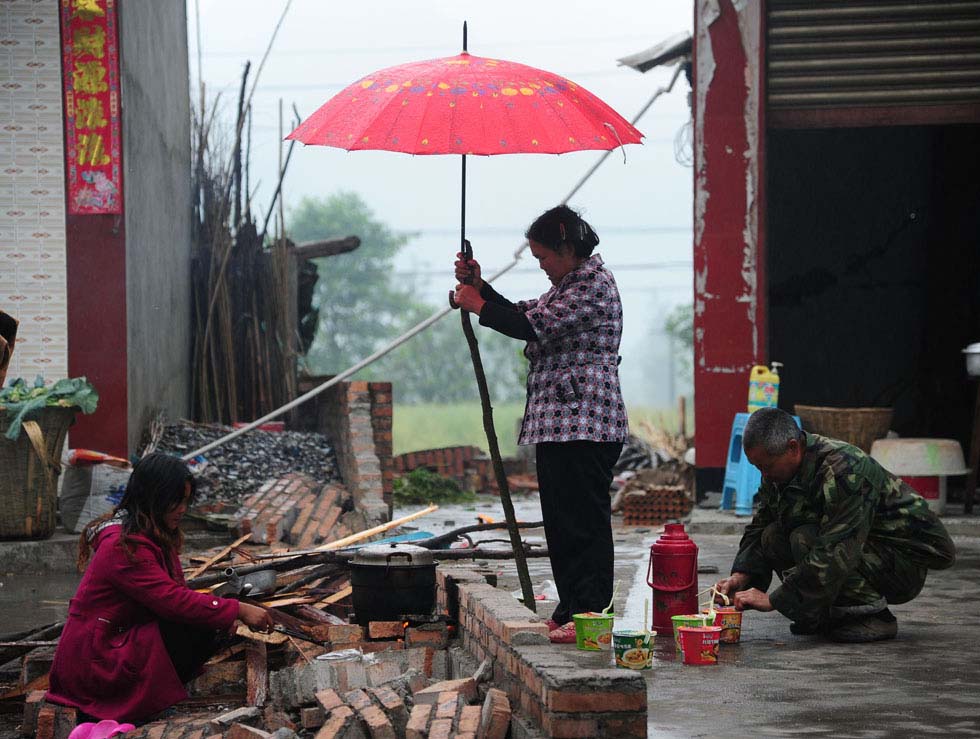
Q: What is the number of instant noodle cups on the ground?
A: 5